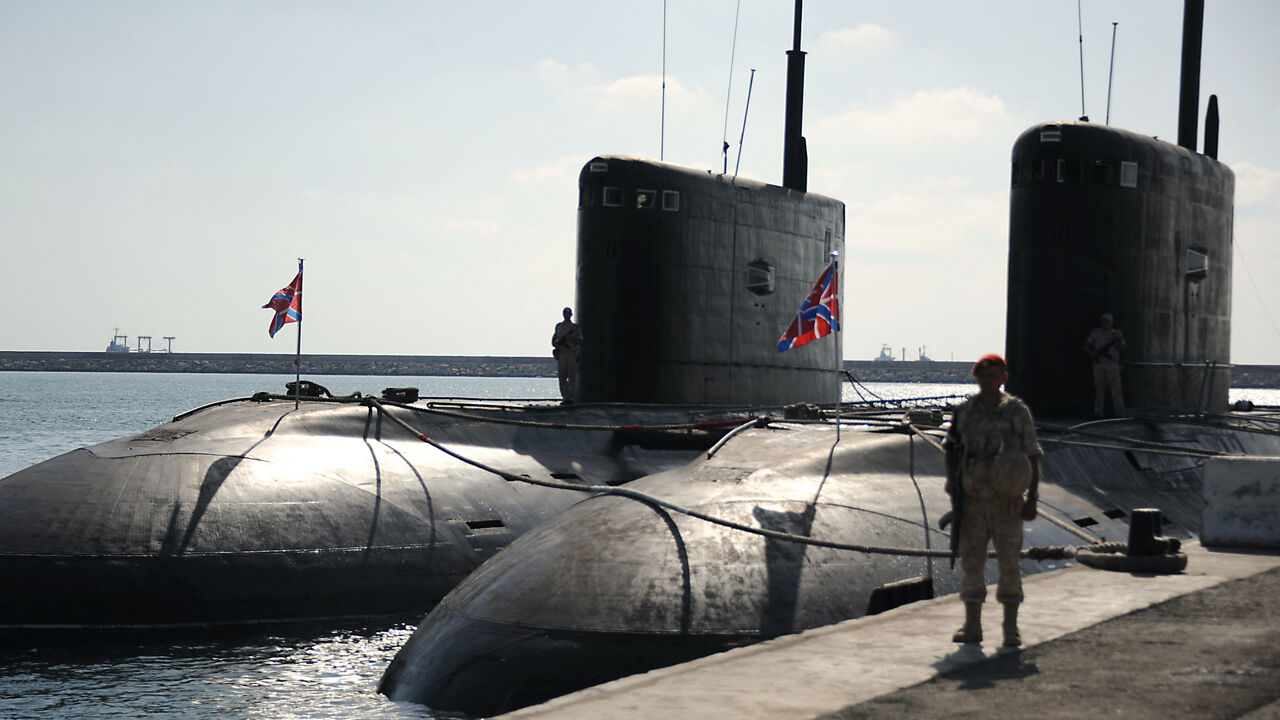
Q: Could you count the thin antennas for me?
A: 5